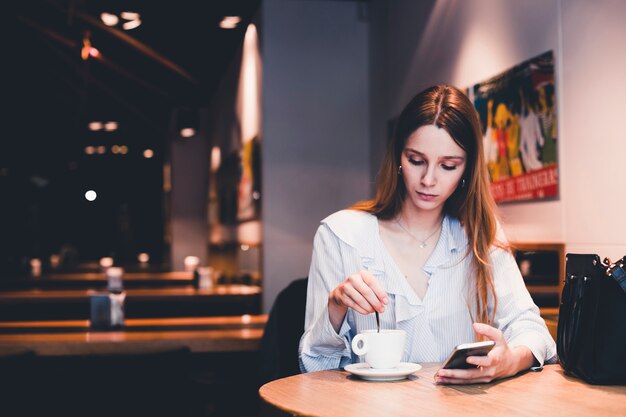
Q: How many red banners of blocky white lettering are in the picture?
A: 1